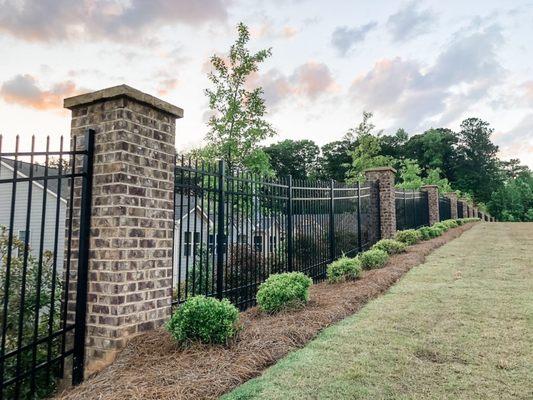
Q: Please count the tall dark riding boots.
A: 0